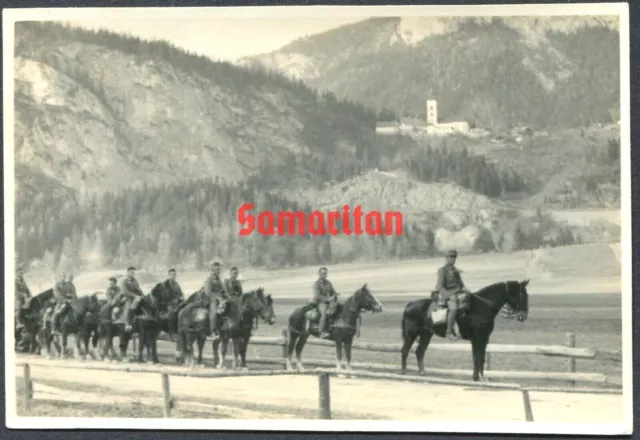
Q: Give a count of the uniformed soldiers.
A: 10